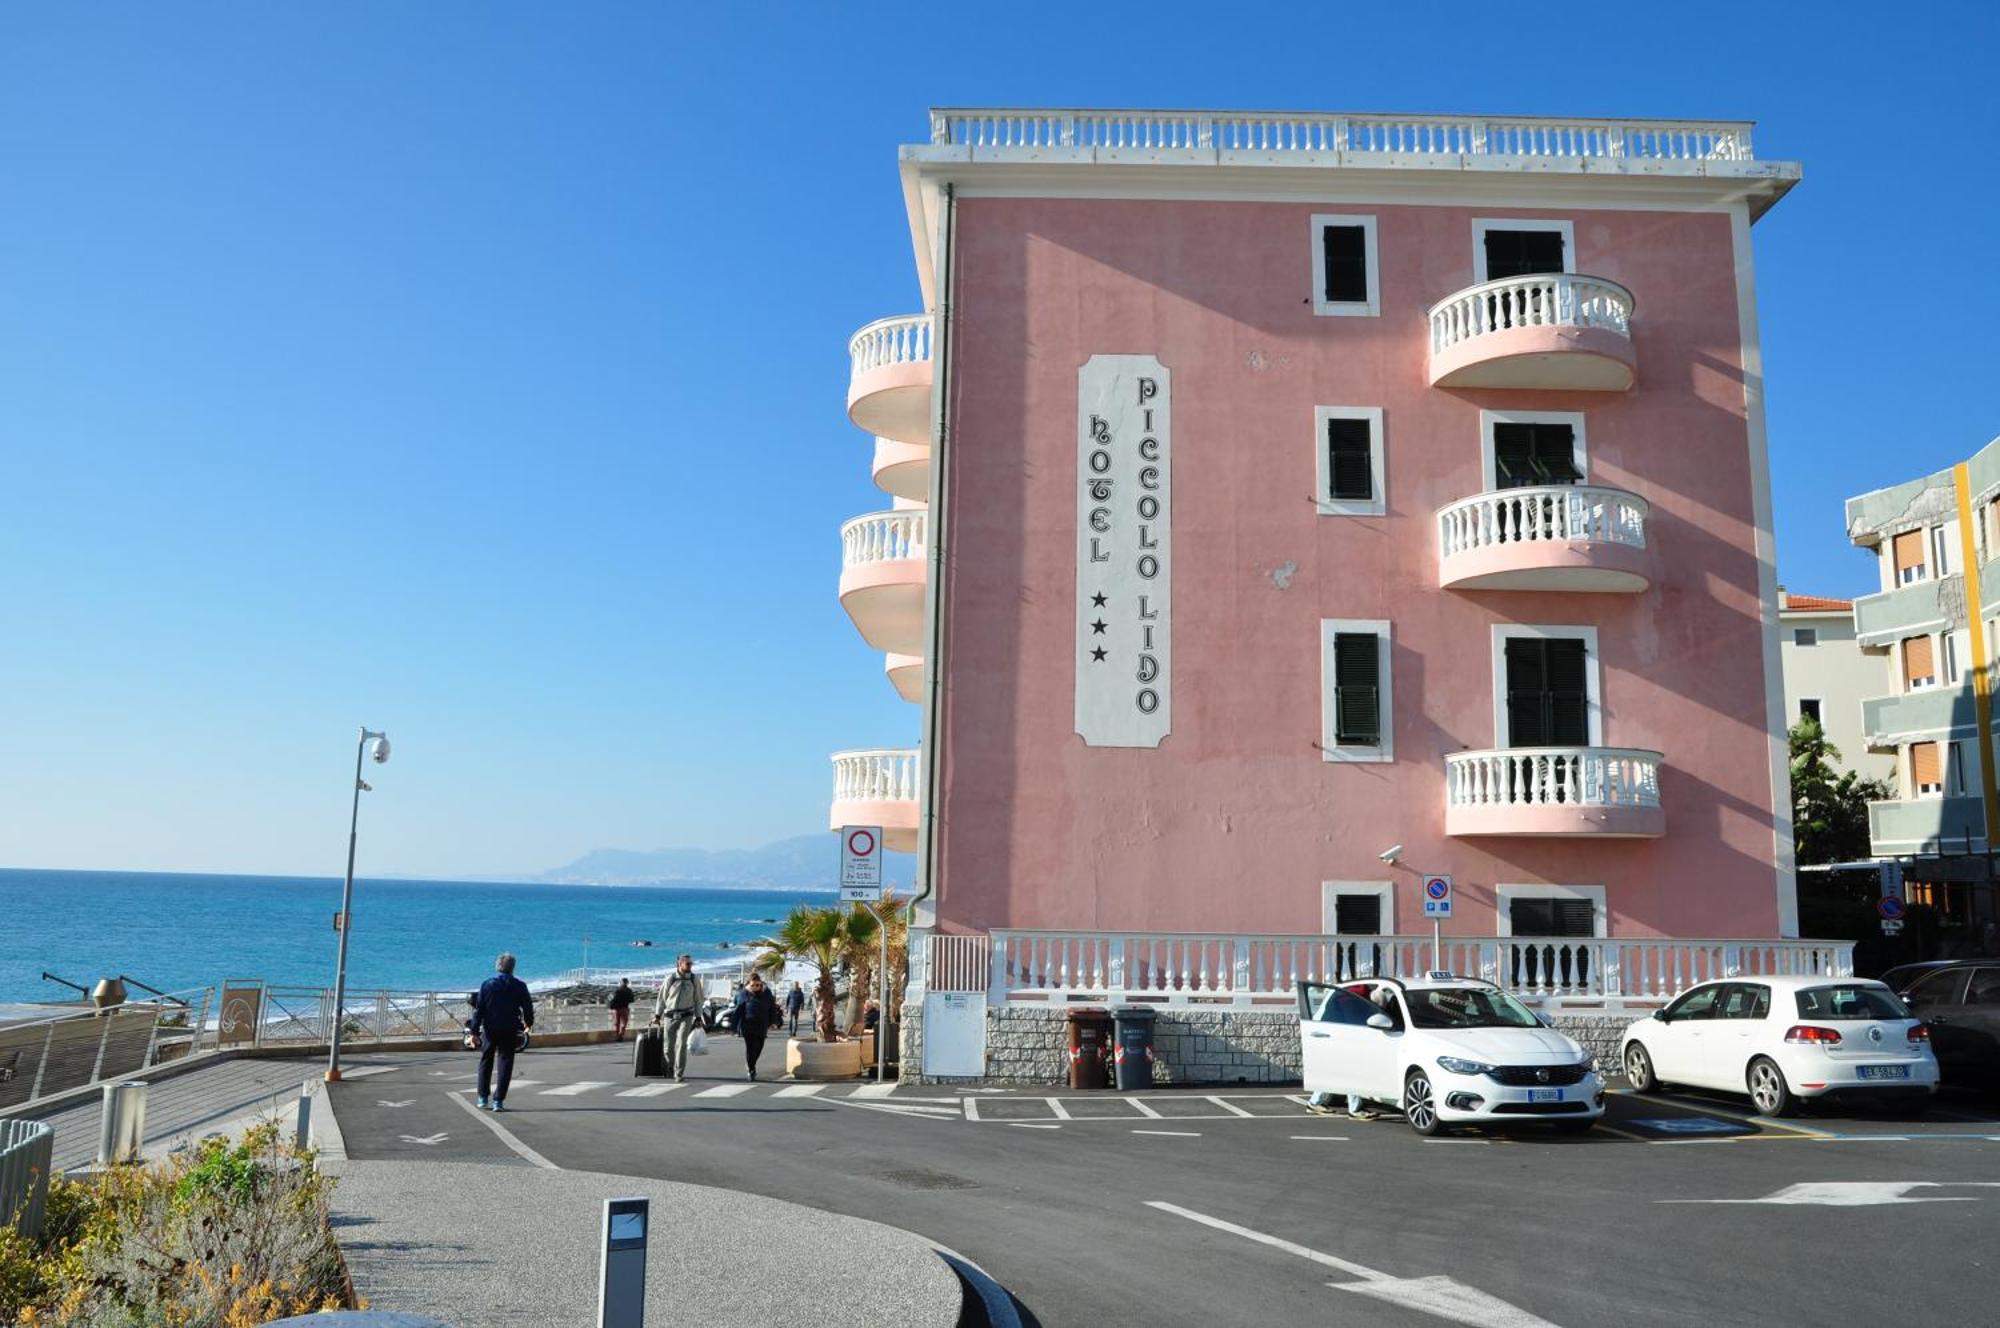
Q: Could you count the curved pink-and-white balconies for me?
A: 8